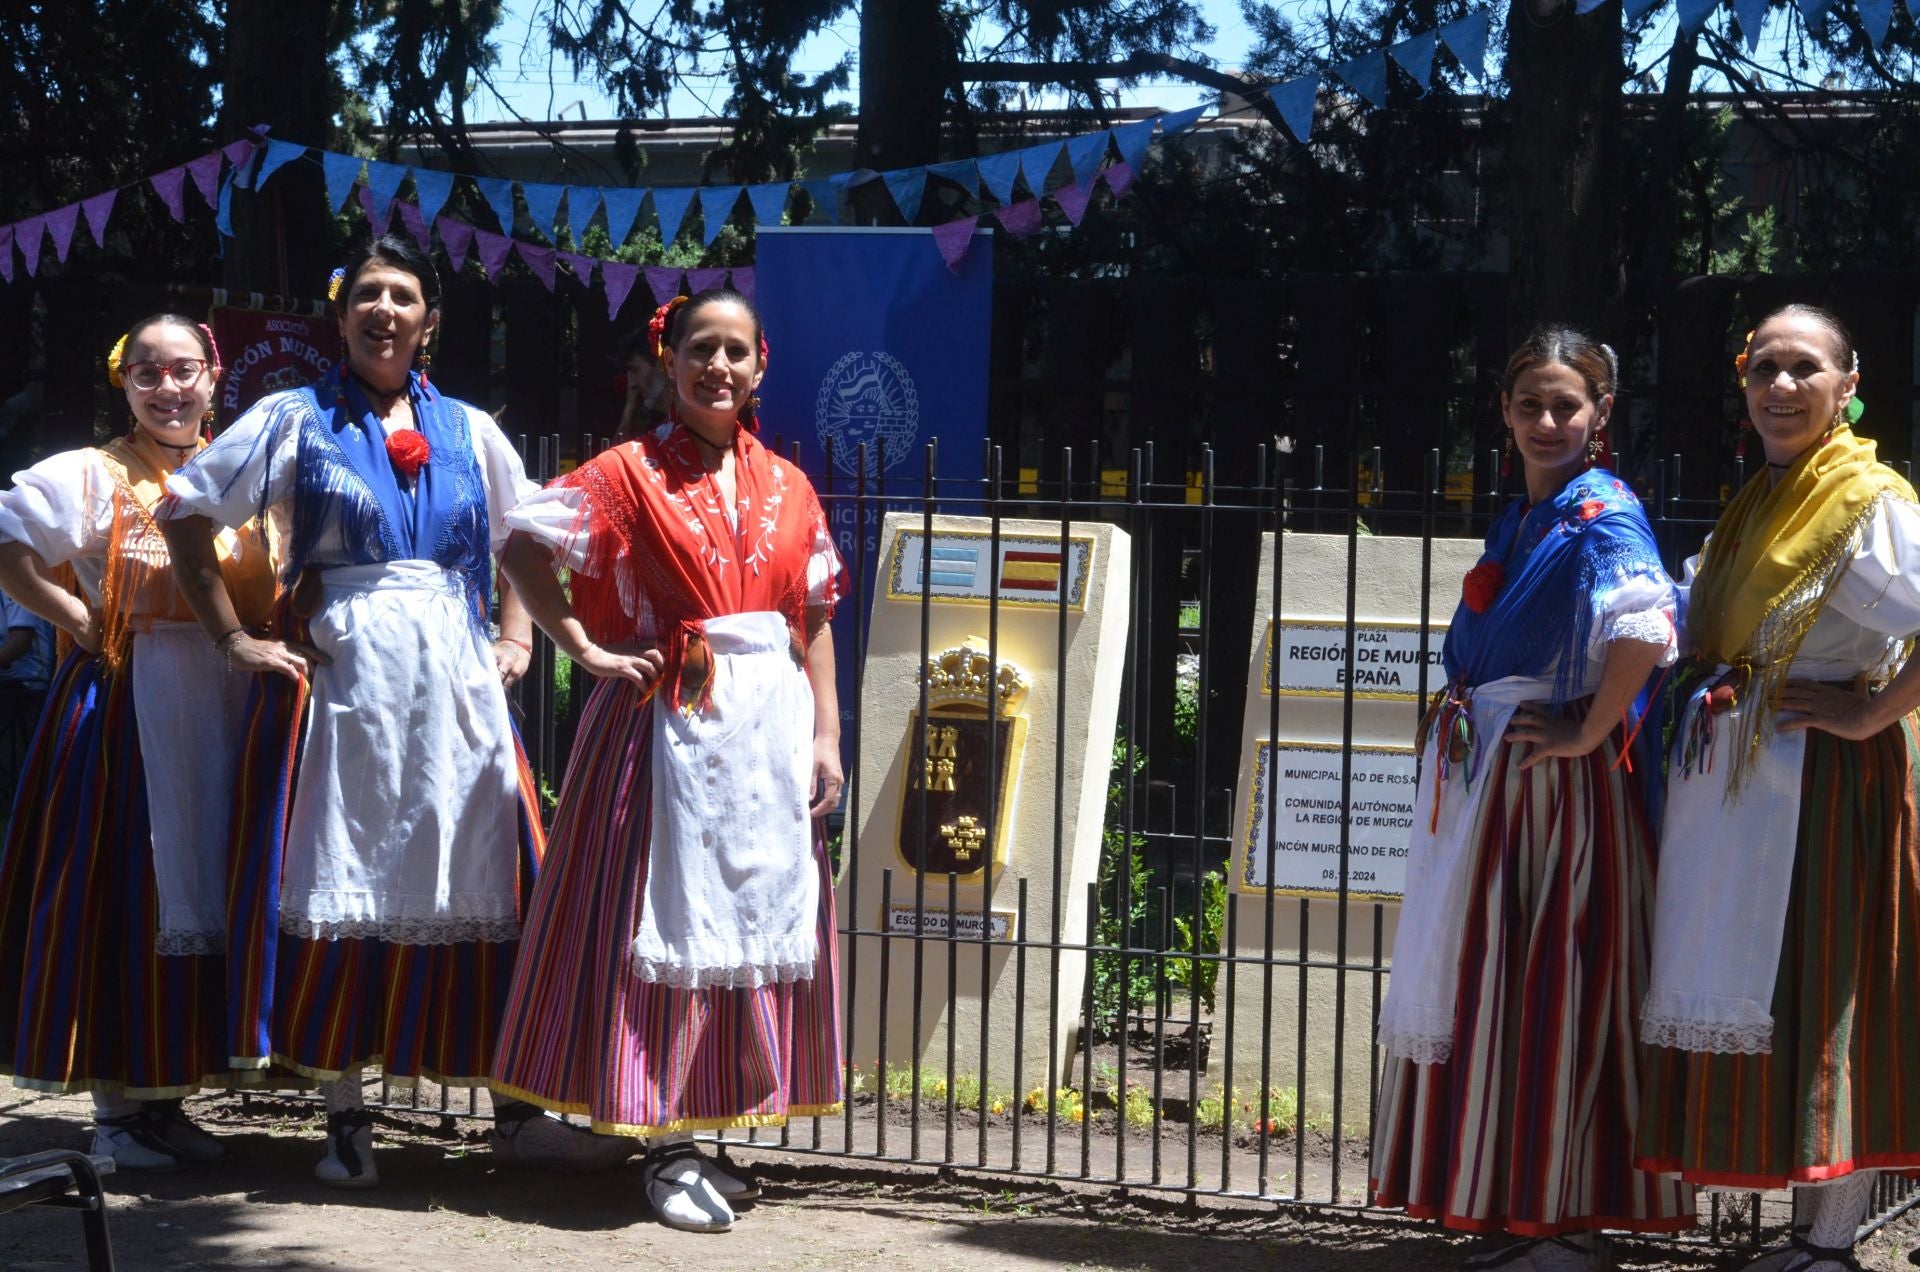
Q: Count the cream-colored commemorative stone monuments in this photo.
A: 2